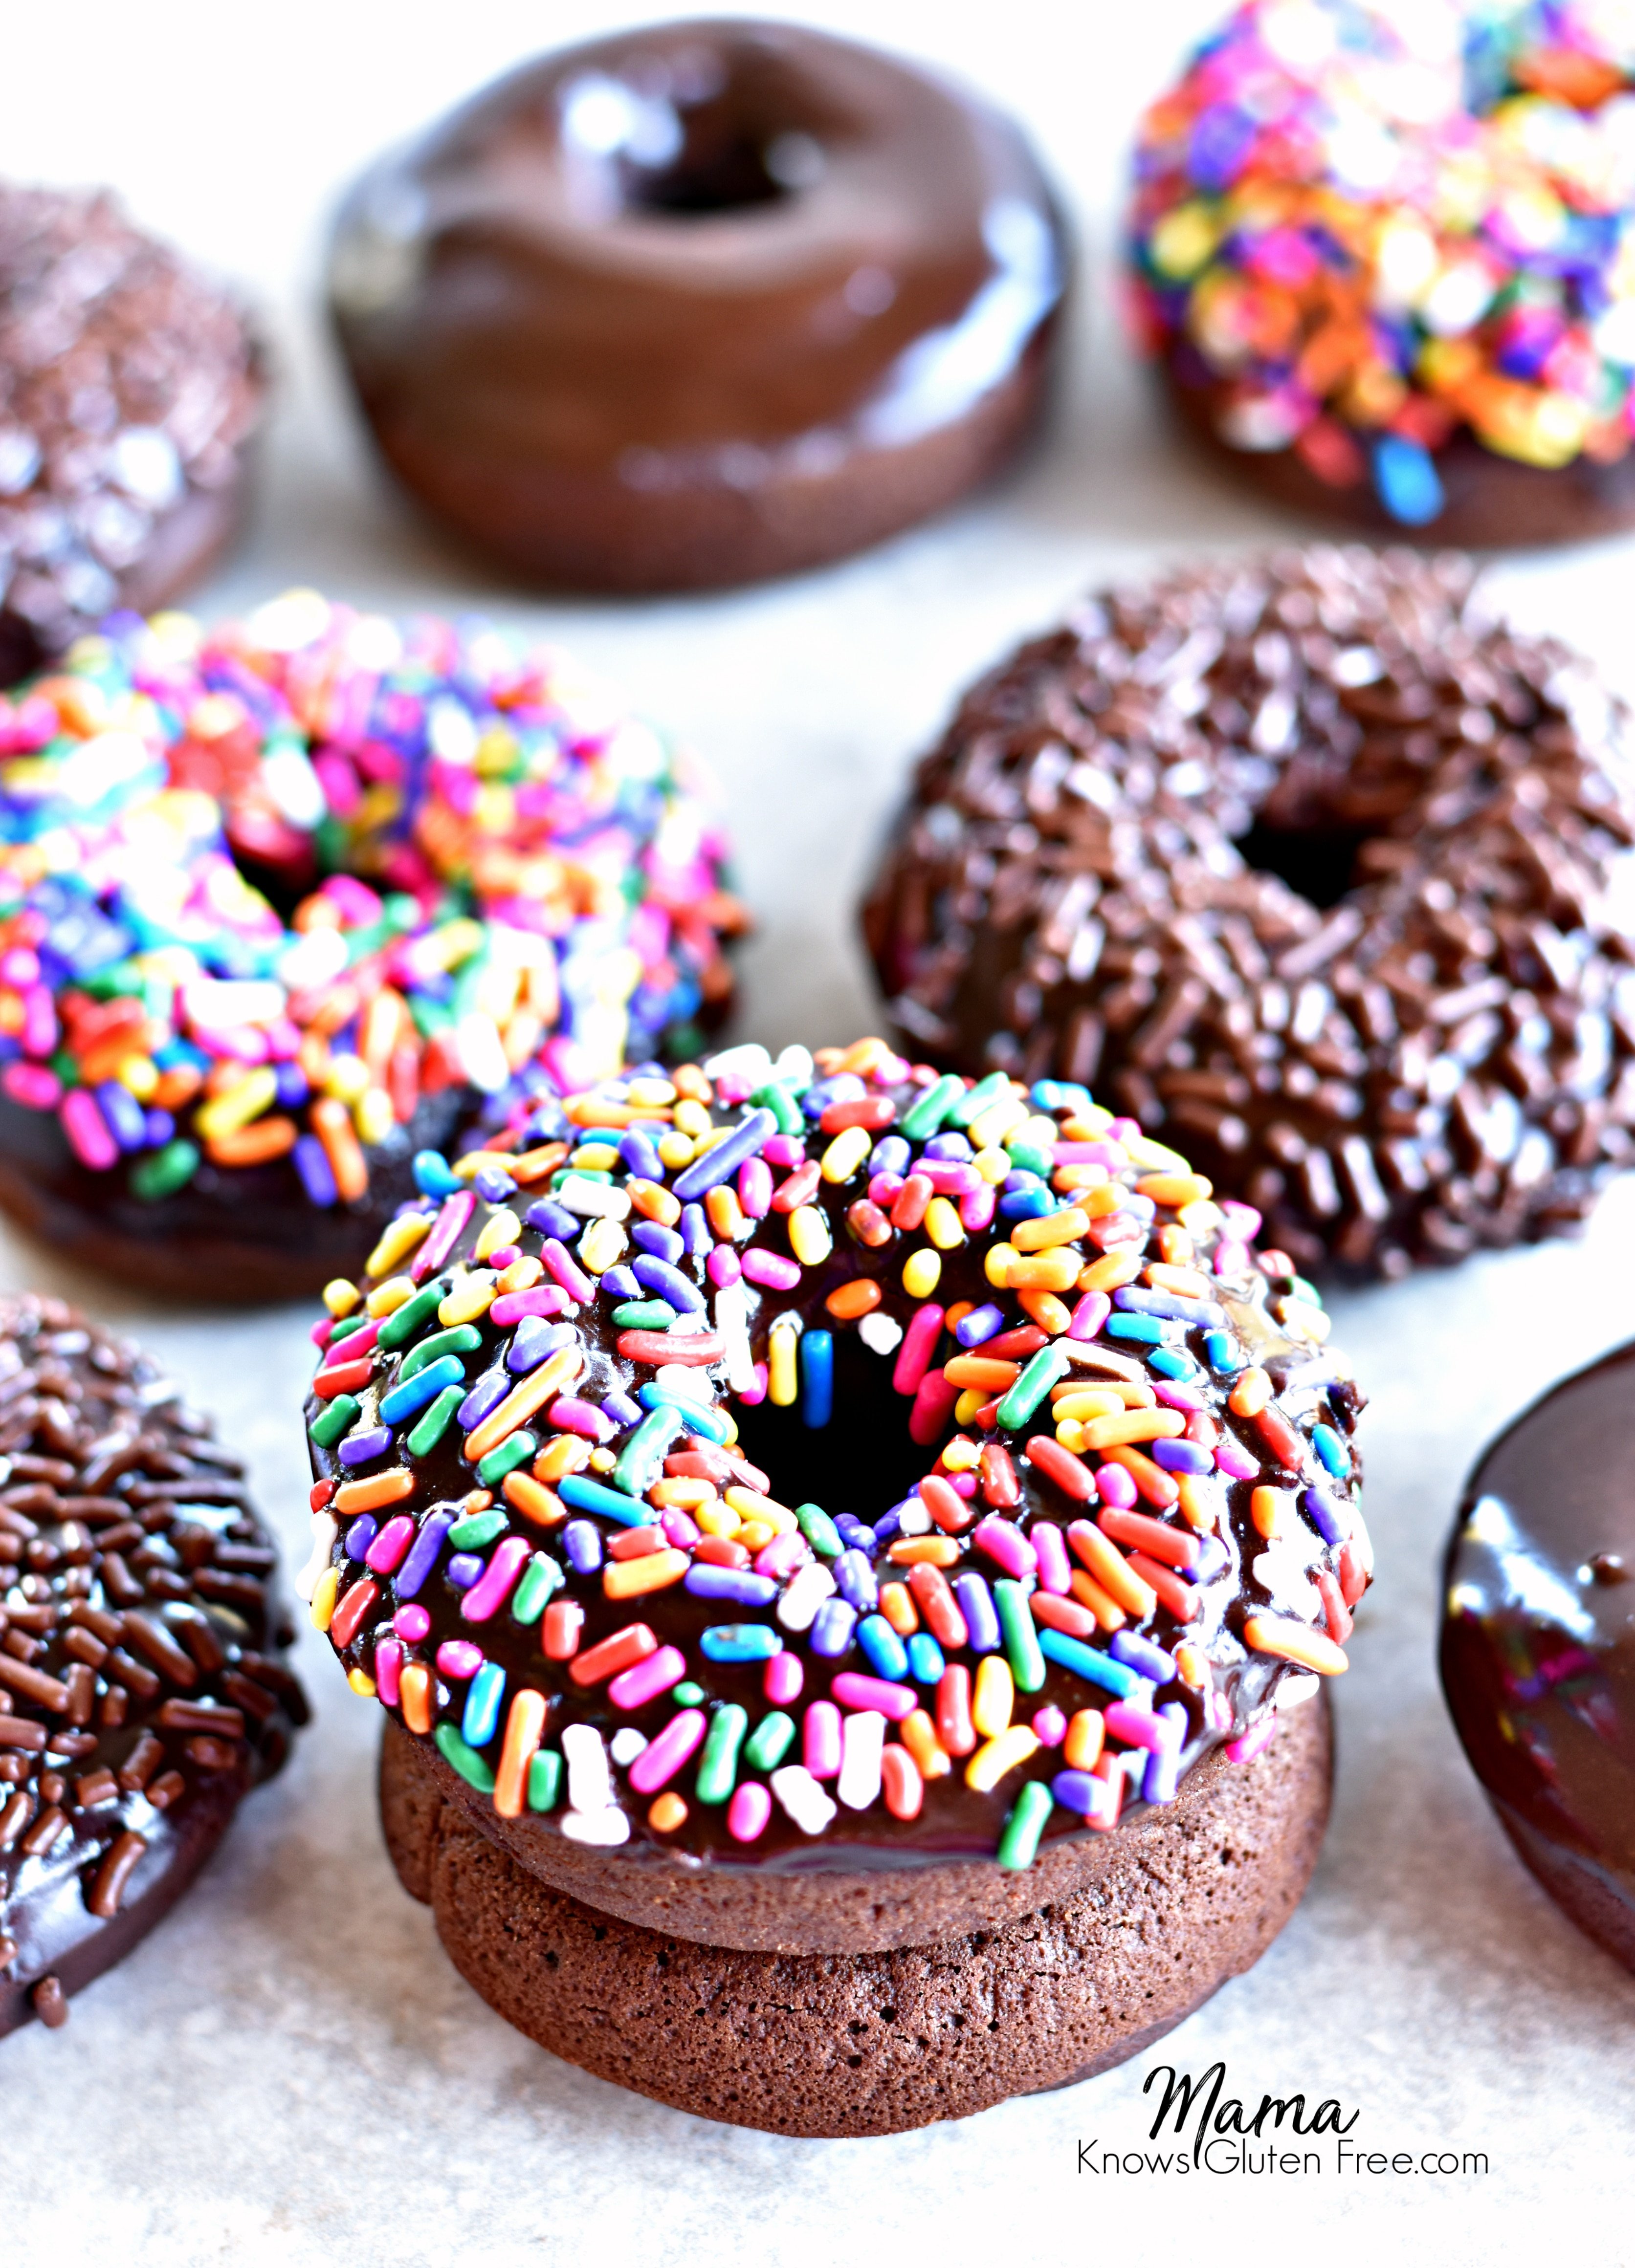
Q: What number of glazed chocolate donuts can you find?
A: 2